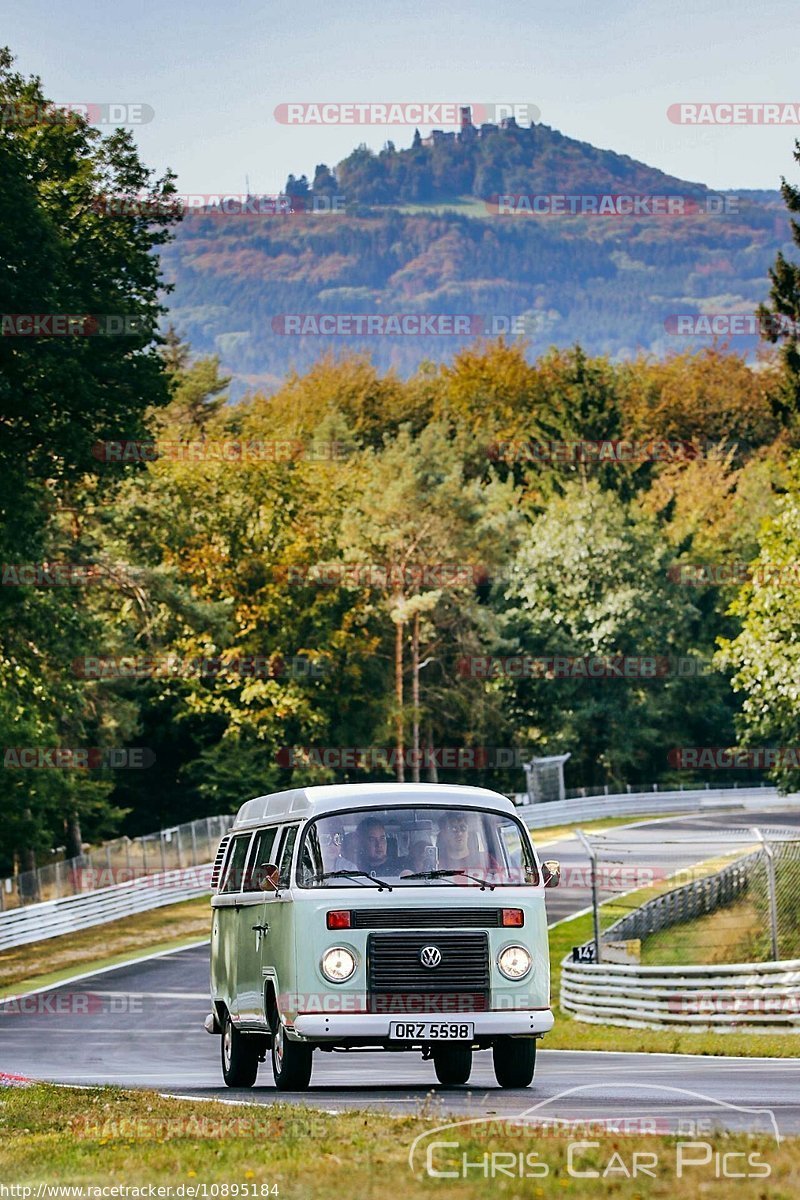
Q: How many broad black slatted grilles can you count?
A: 2